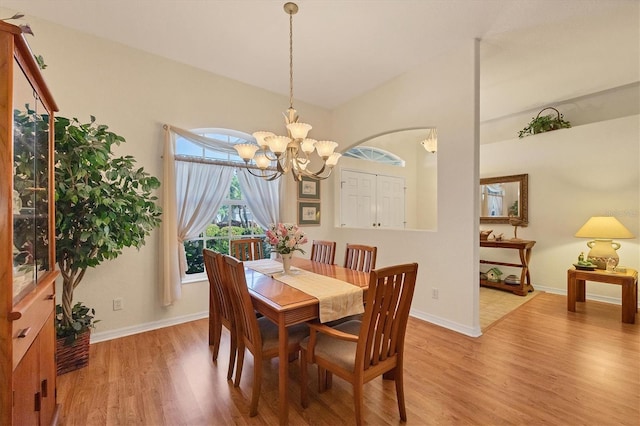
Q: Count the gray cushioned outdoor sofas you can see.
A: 0